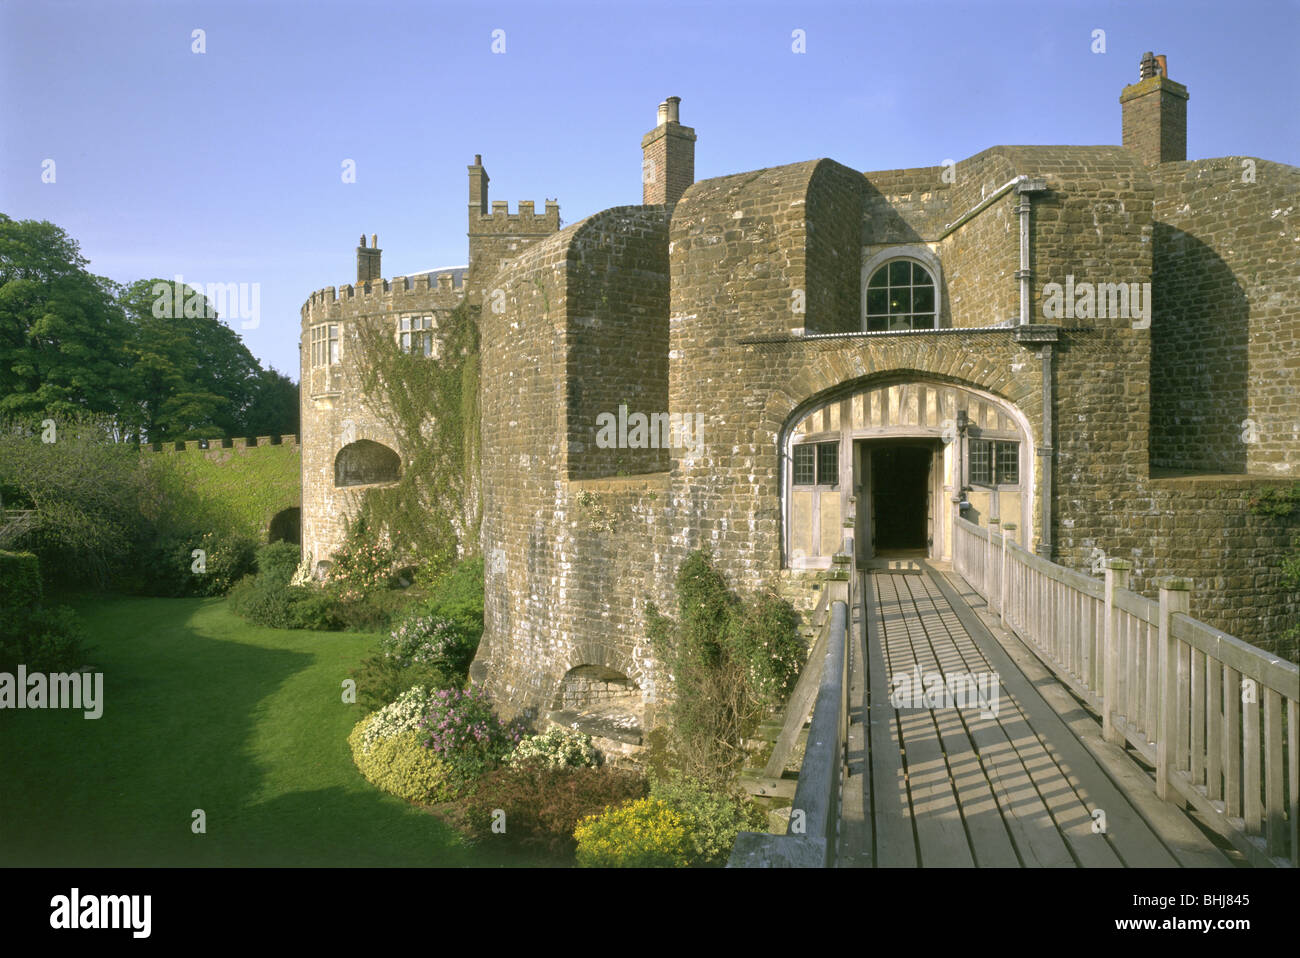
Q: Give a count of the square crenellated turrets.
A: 1